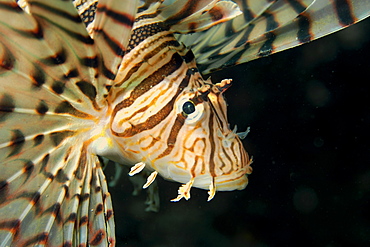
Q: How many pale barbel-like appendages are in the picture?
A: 4